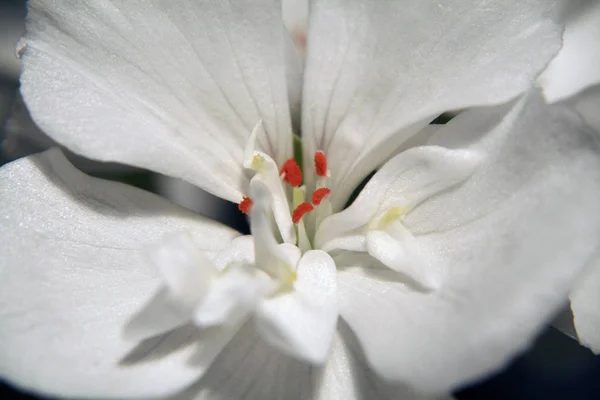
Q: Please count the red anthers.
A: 5